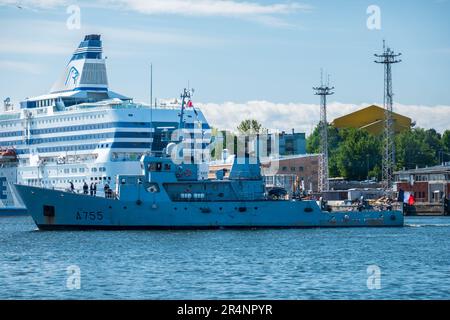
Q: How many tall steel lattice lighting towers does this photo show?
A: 2